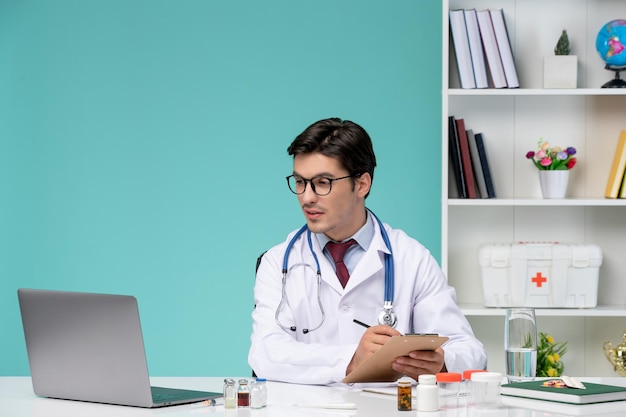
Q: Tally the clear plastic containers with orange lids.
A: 2